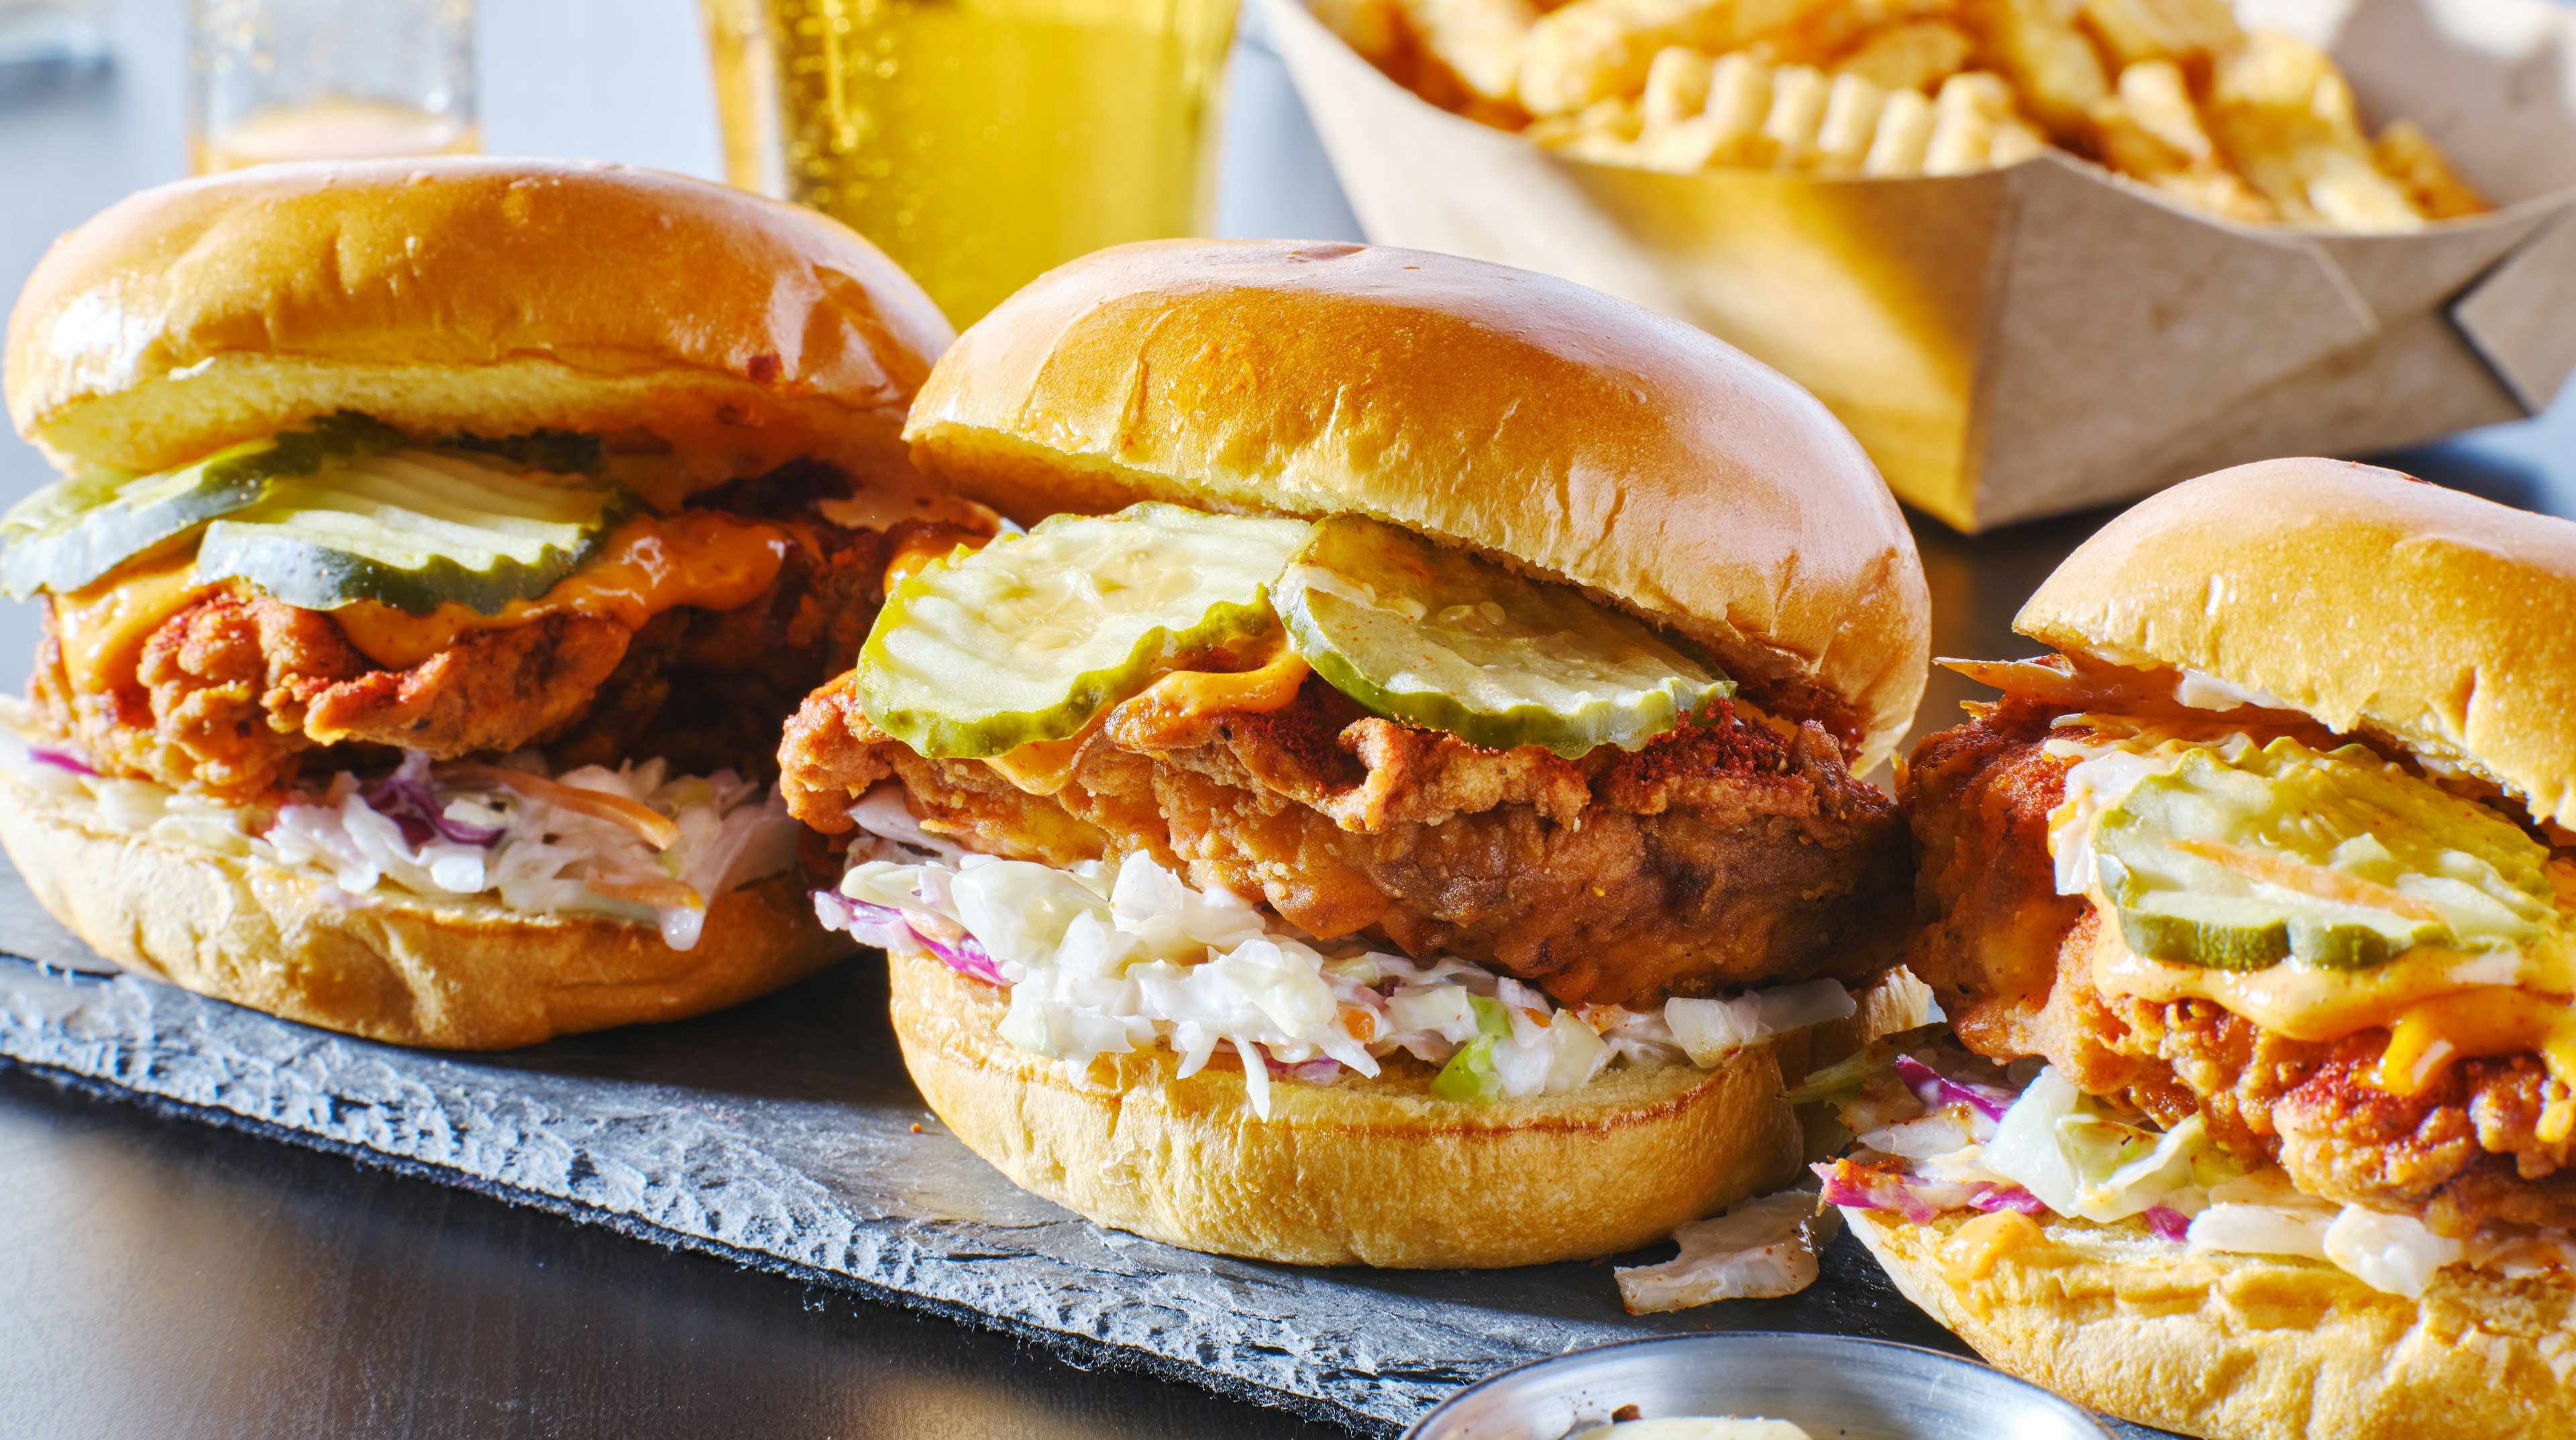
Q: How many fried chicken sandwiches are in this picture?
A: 3